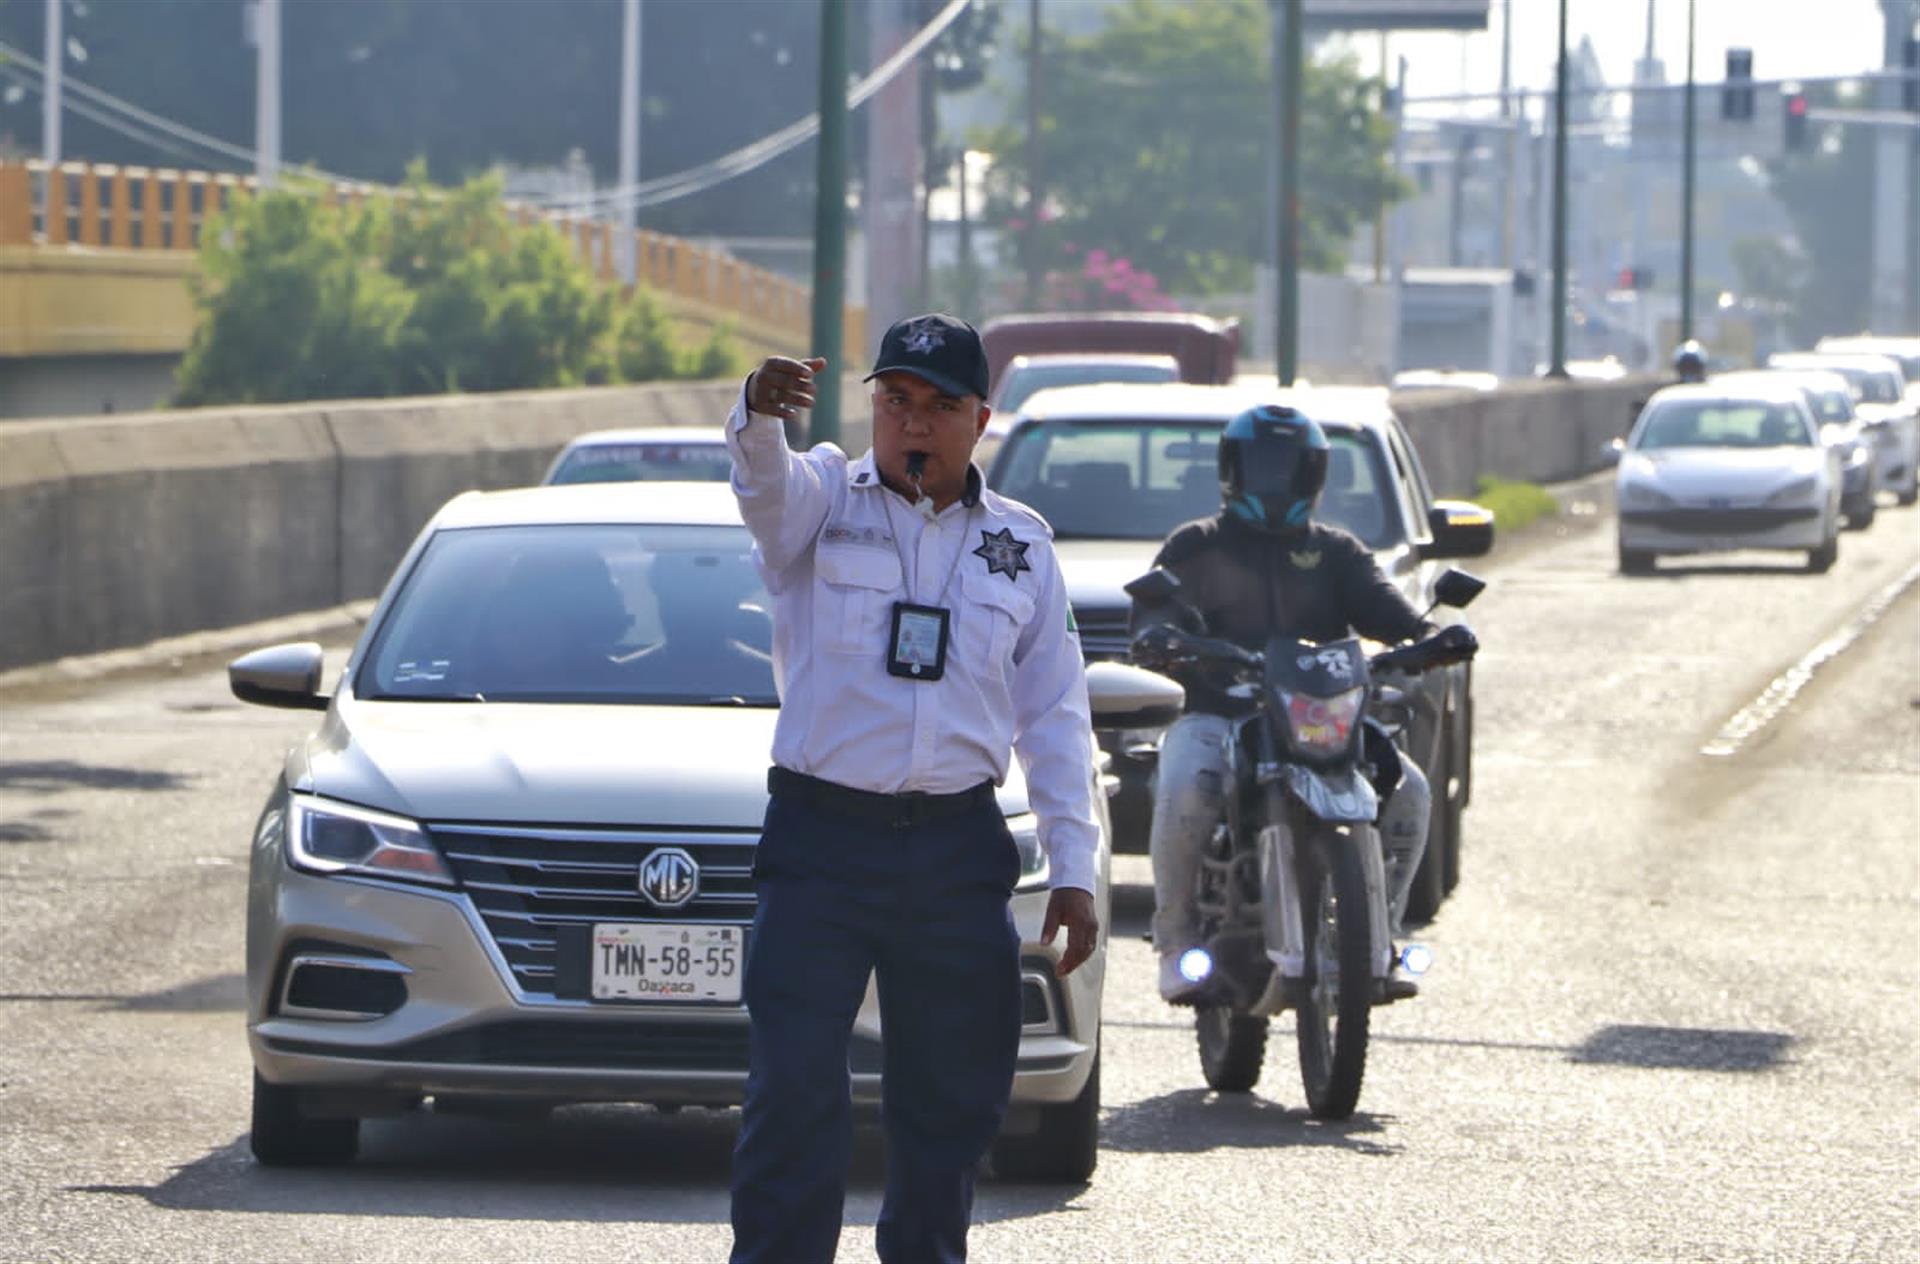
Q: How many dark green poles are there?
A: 4